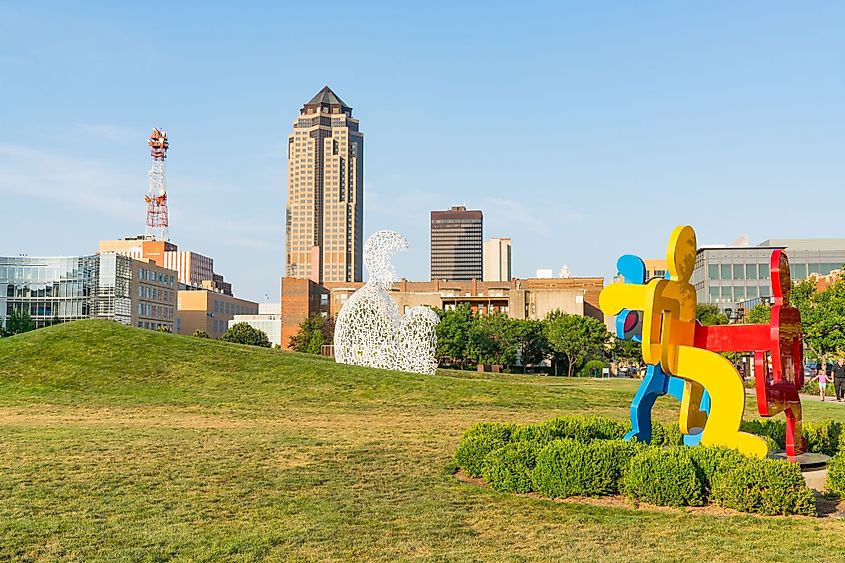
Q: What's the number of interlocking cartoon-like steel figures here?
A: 3